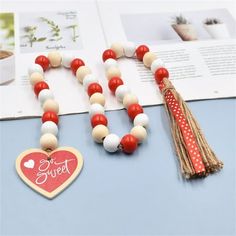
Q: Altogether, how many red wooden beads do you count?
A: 12